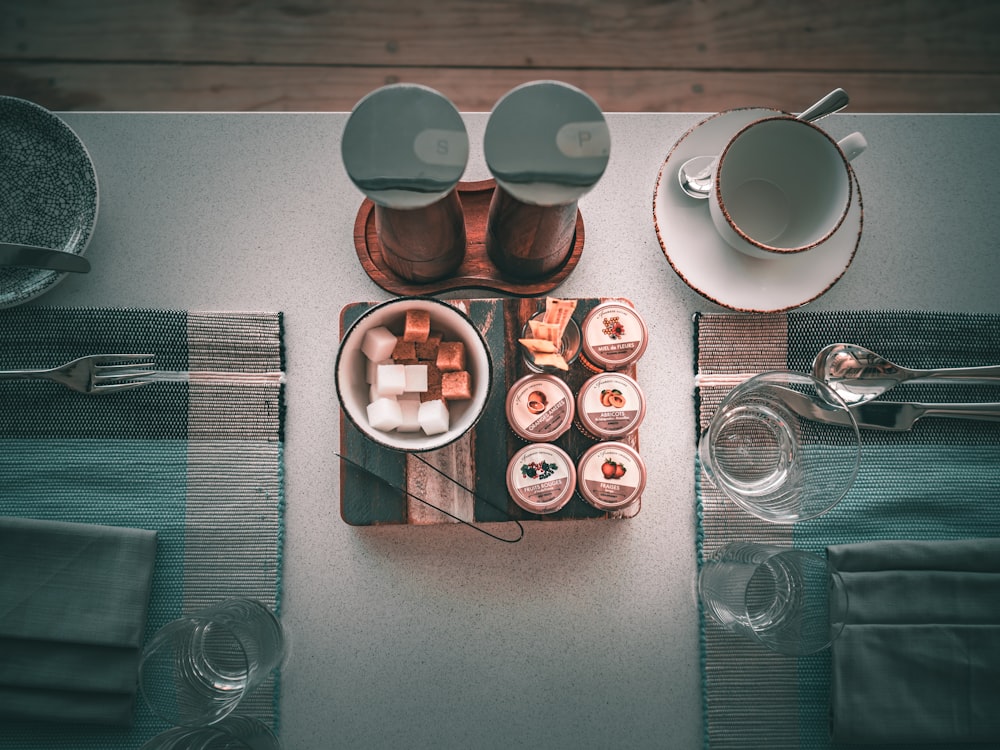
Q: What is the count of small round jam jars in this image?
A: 5